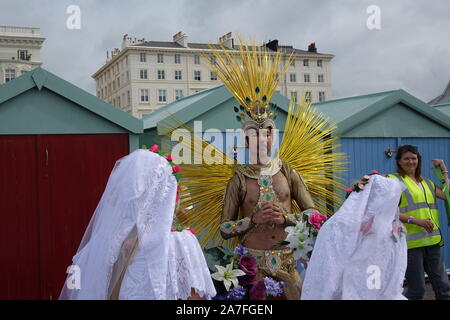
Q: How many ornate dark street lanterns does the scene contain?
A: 0